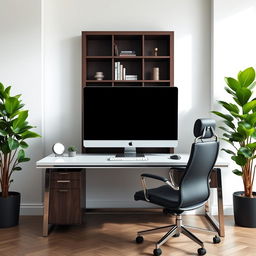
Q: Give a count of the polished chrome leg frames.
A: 2